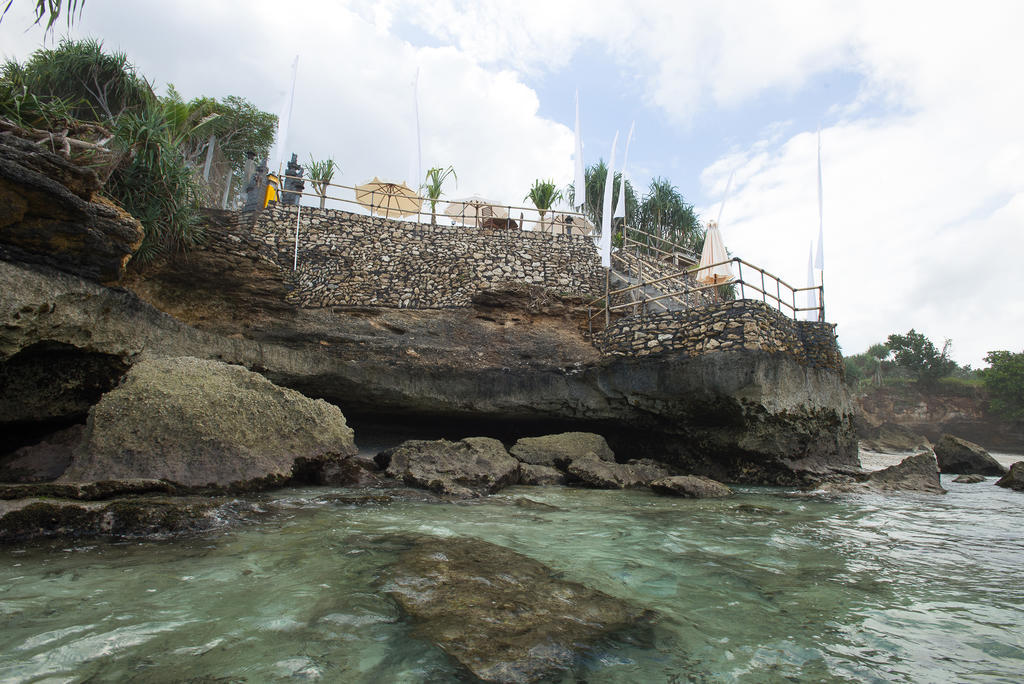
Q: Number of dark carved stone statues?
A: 2